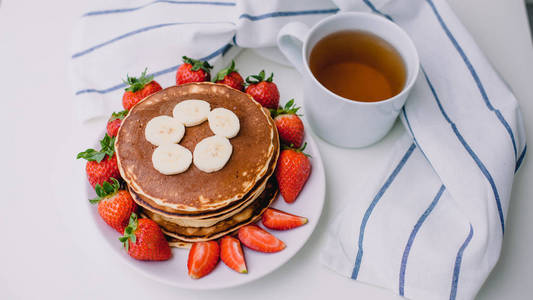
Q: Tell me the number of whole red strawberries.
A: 10